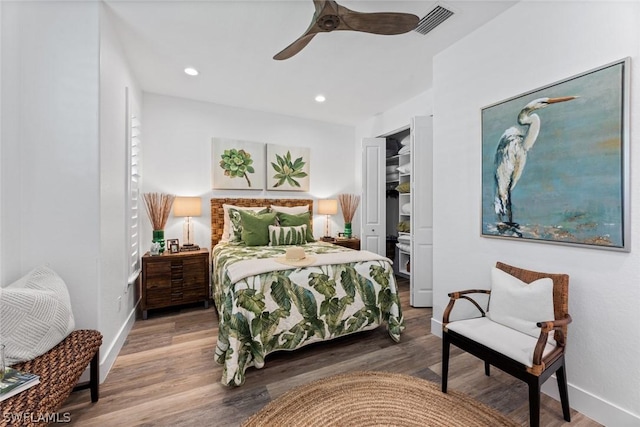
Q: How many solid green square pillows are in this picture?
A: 2